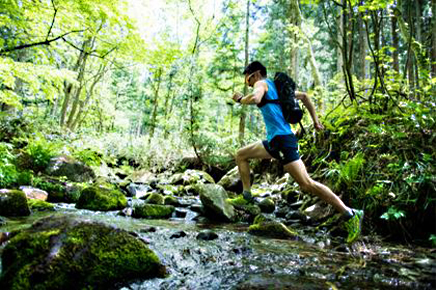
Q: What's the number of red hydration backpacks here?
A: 0